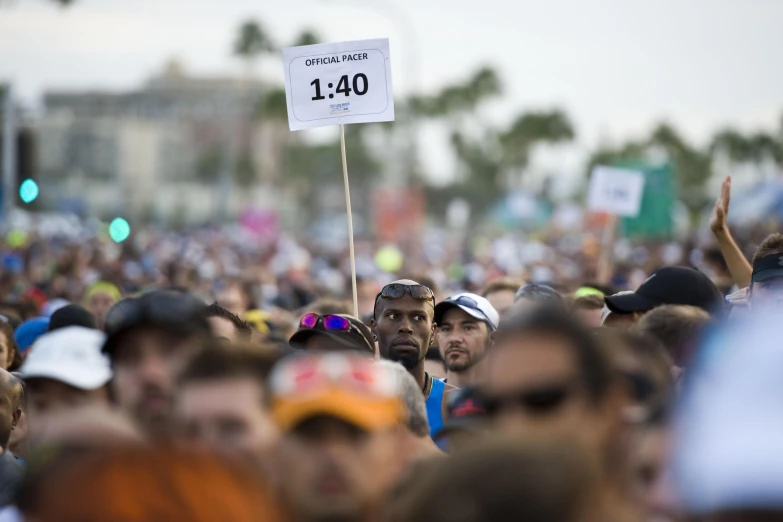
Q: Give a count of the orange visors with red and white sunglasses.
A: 1